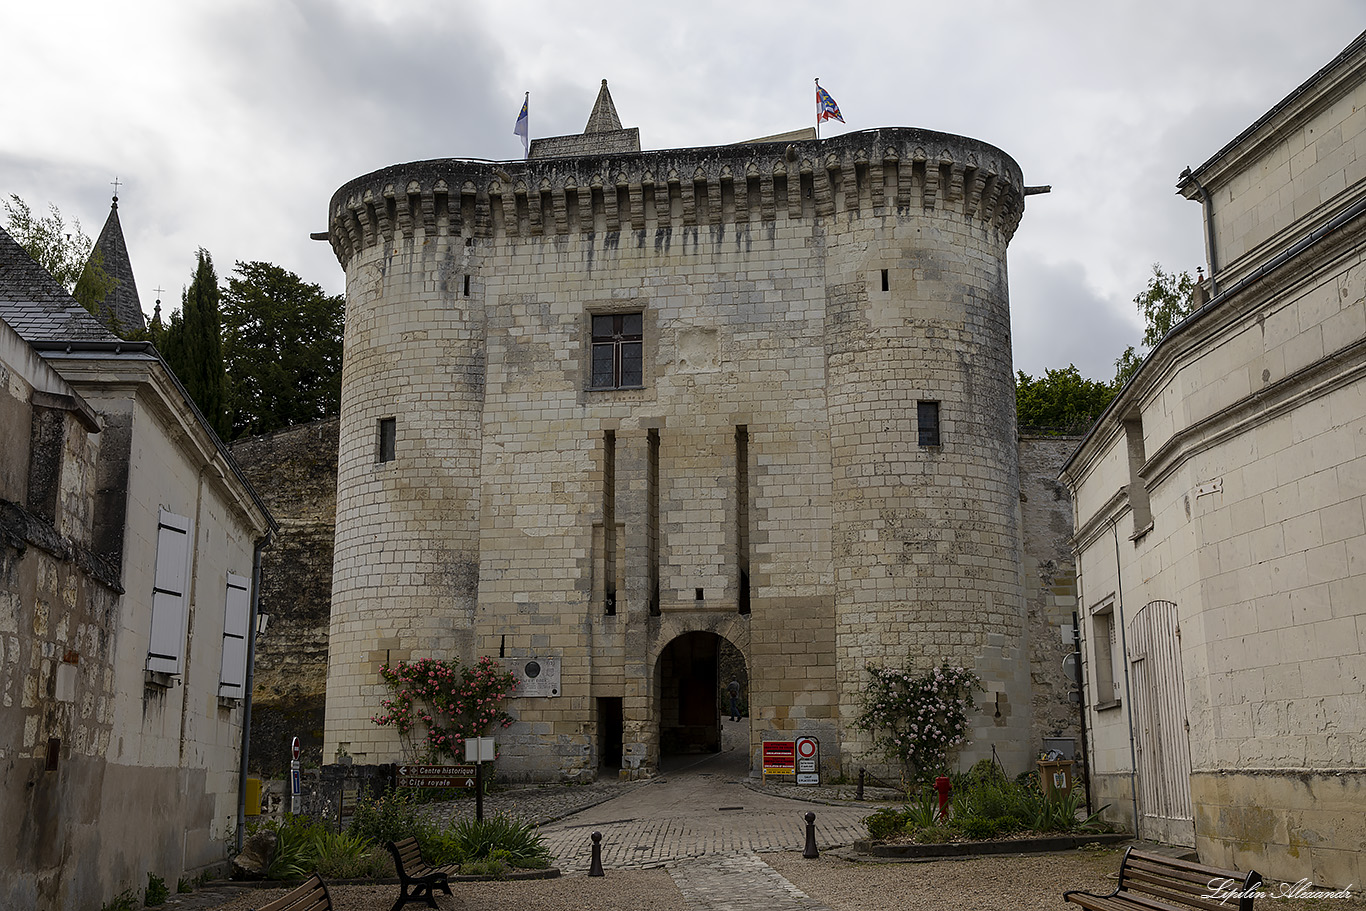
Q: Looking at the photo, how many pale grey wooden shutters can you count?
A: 2